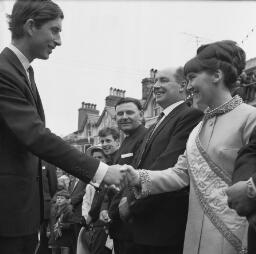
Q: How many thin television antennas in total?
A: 1